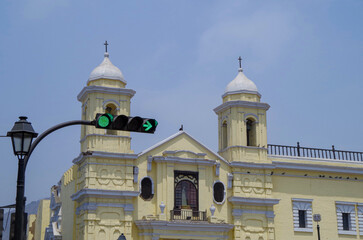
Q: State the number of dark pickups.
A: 0